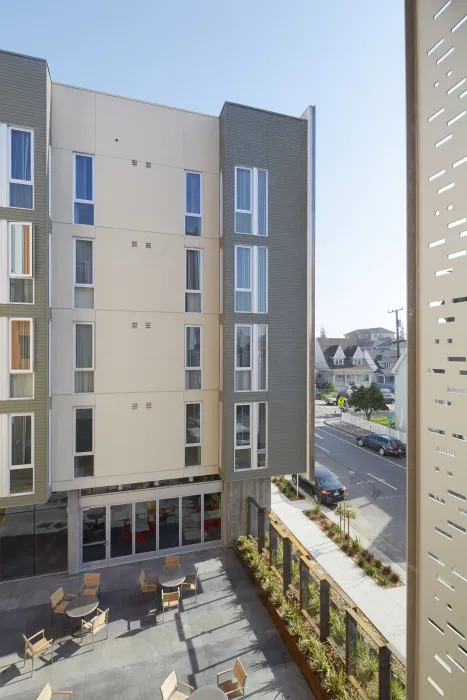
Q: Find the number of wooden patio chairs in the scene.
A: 11